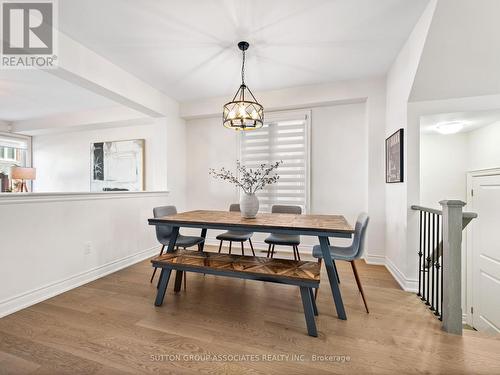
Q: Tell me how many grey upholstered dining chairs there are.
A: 4